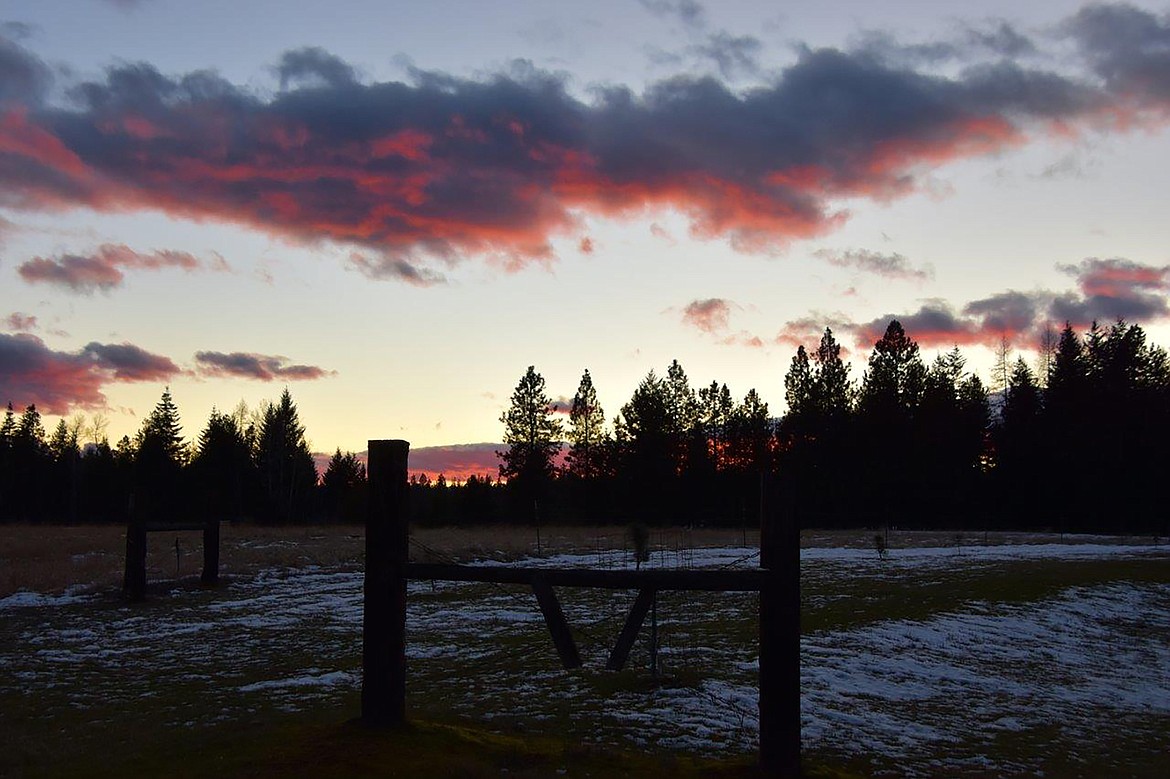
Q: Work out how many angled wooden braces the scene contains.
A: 2